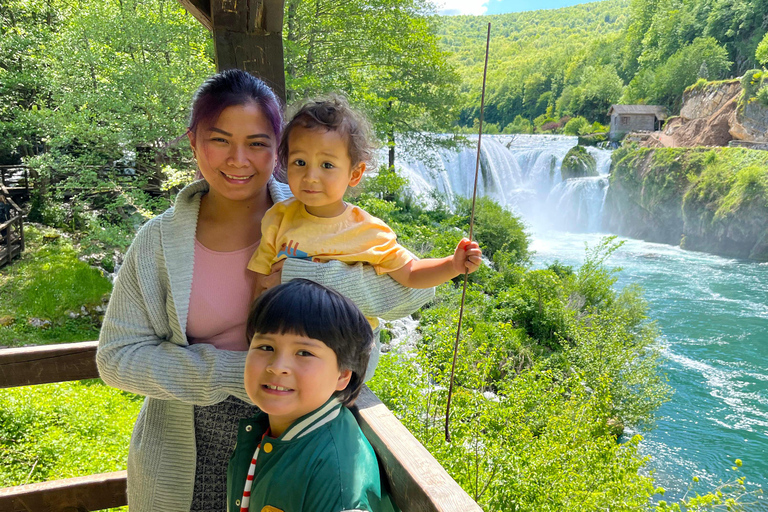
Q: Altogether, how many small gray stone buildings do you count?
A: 1